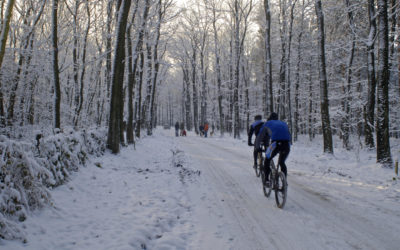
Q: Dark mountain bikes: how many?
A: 2